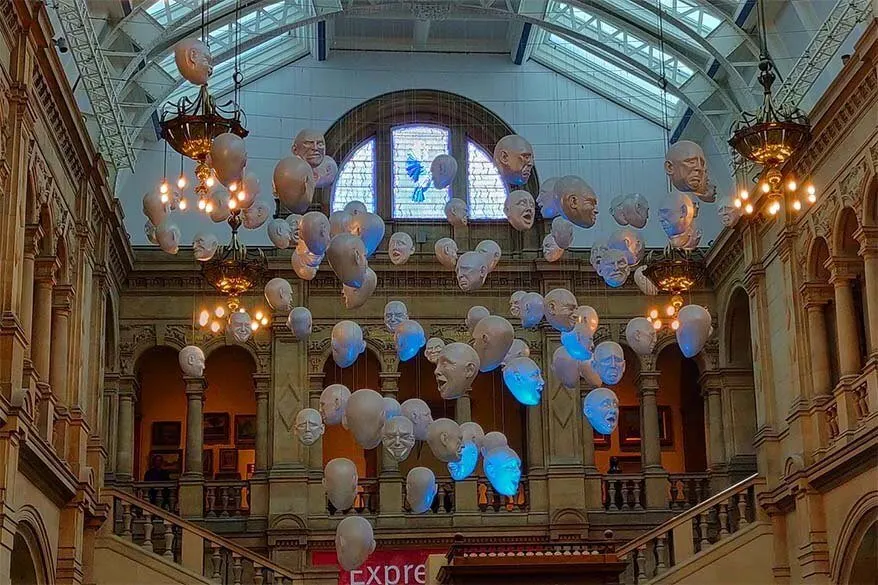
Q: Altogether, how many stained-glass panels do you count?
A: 3